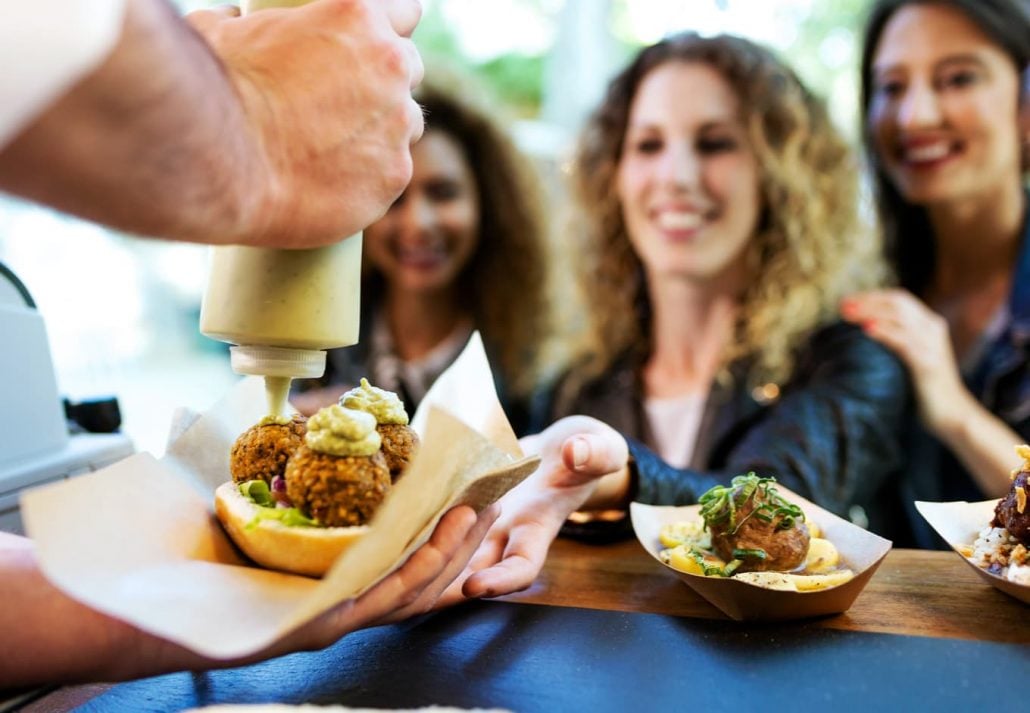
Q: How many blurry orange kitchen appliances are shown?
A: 0